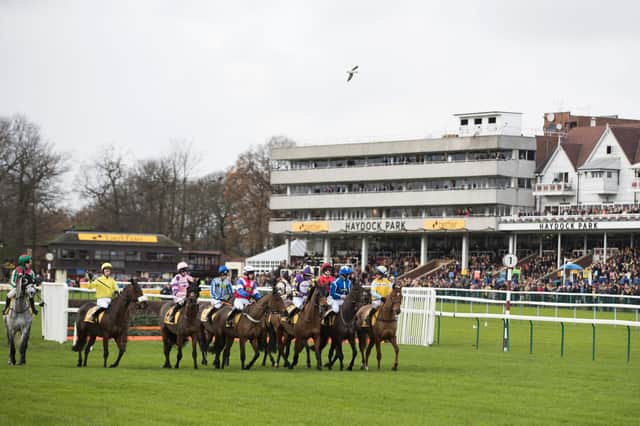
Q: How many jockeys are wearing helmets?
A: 10